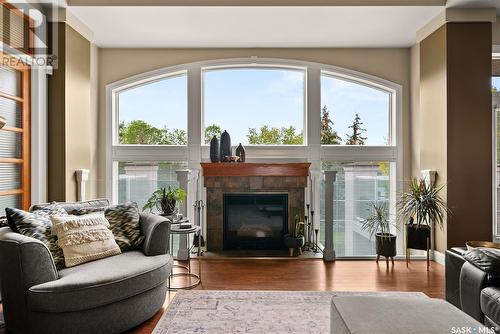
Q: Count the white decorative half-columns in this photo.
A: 4